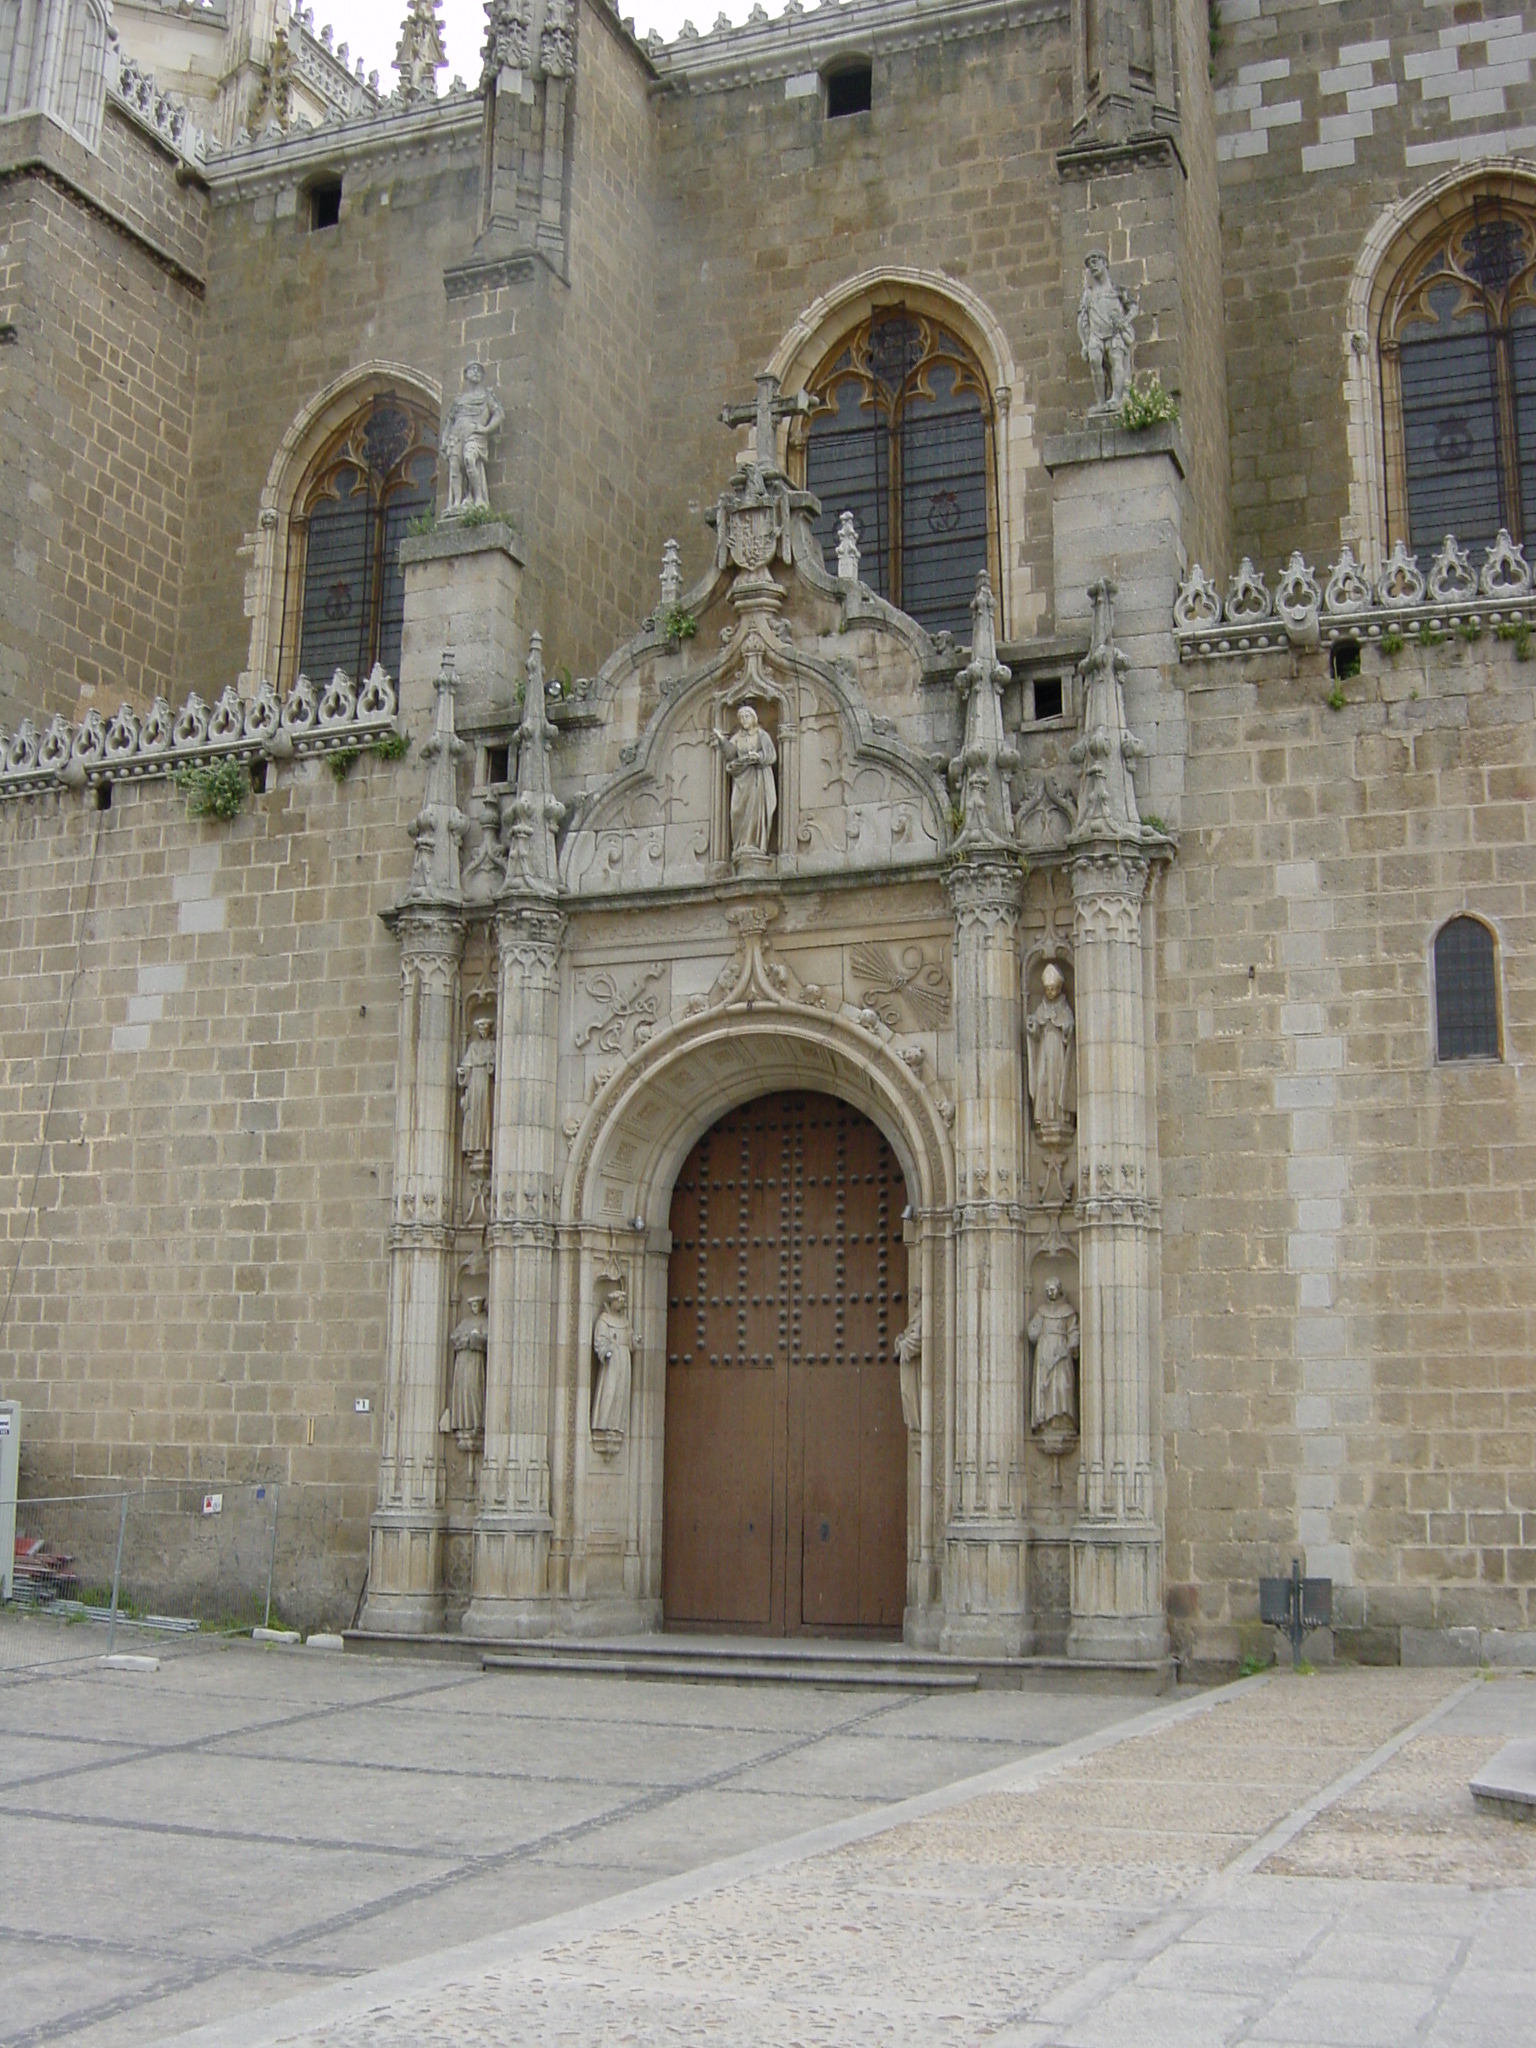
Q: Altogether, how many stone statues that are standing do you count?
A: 9